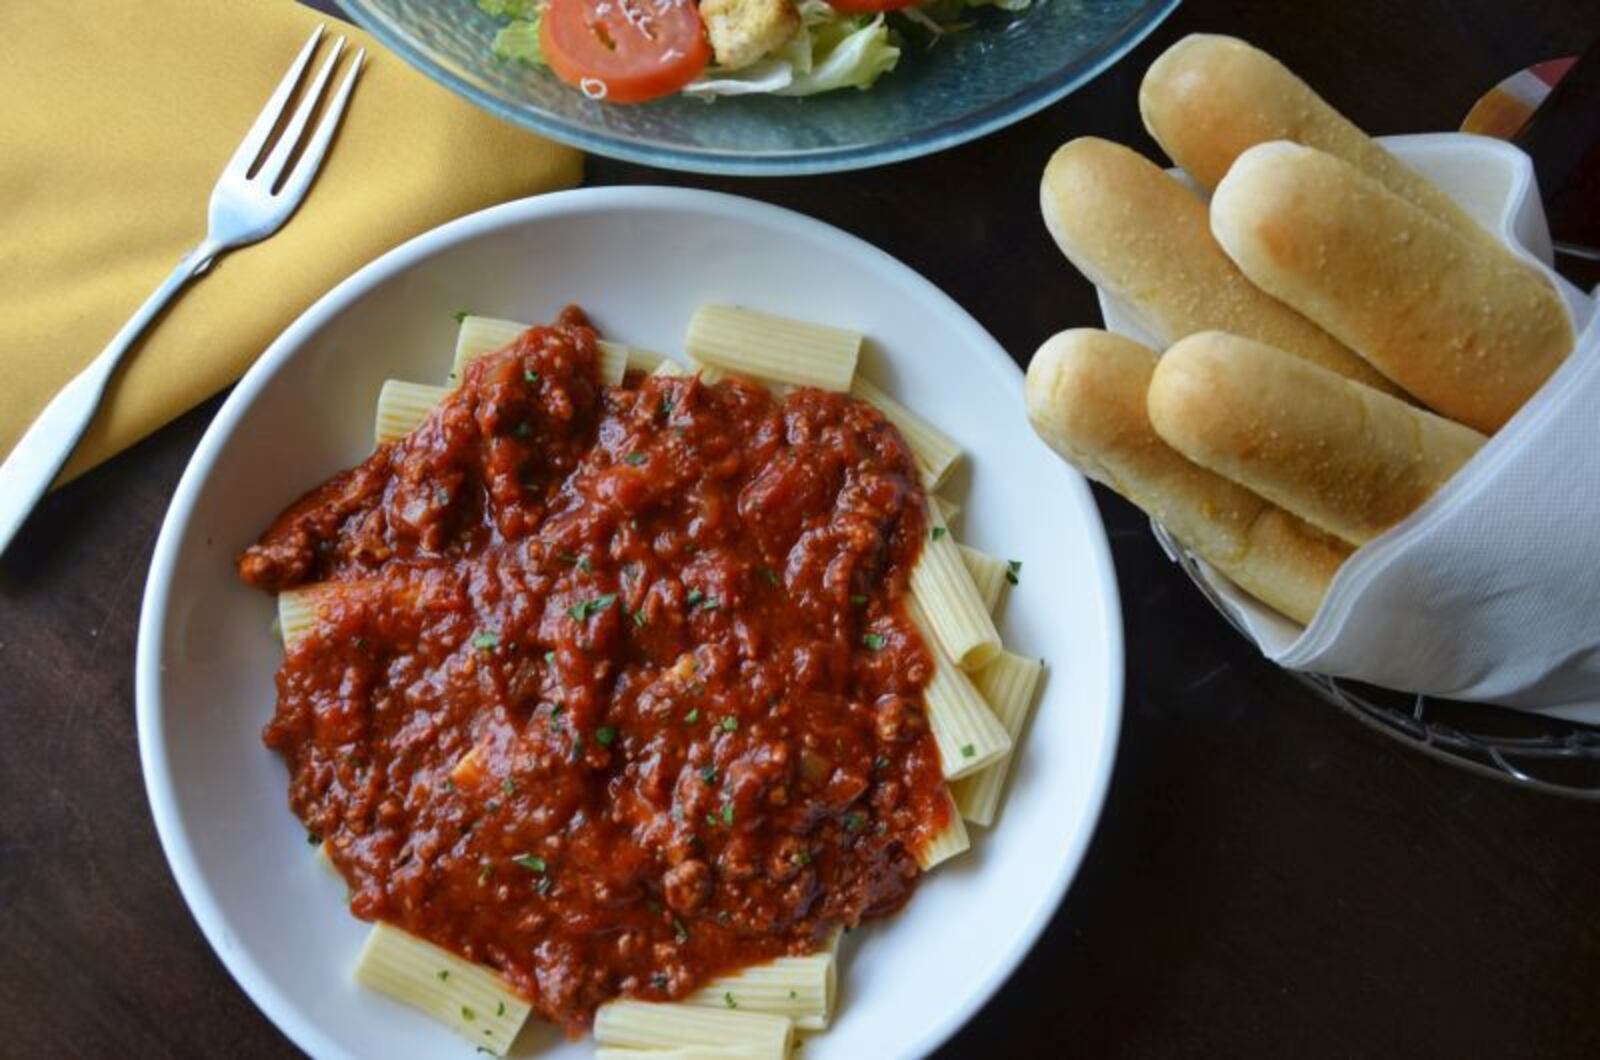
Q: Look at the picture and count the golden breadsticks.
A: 5